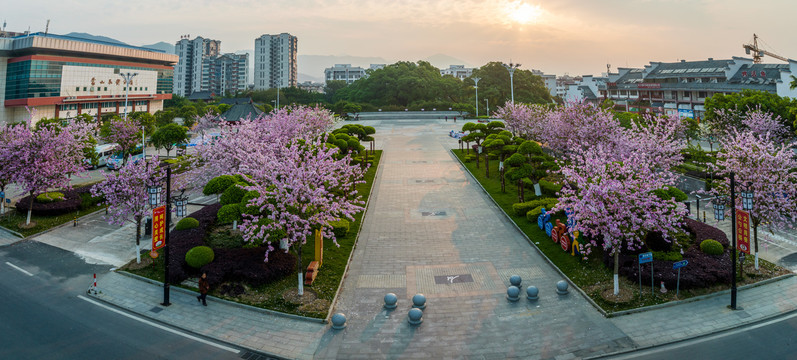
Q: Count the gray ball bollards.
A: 8